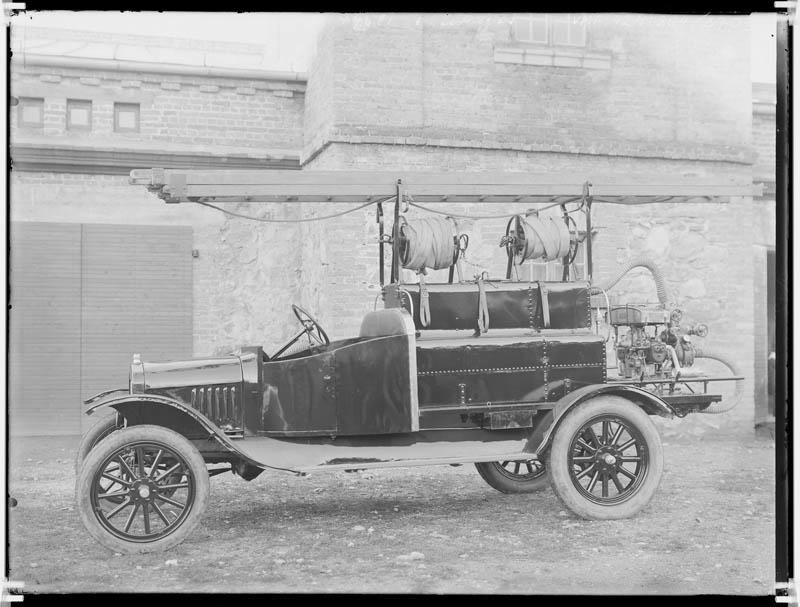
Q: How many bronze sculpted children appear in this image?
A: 0